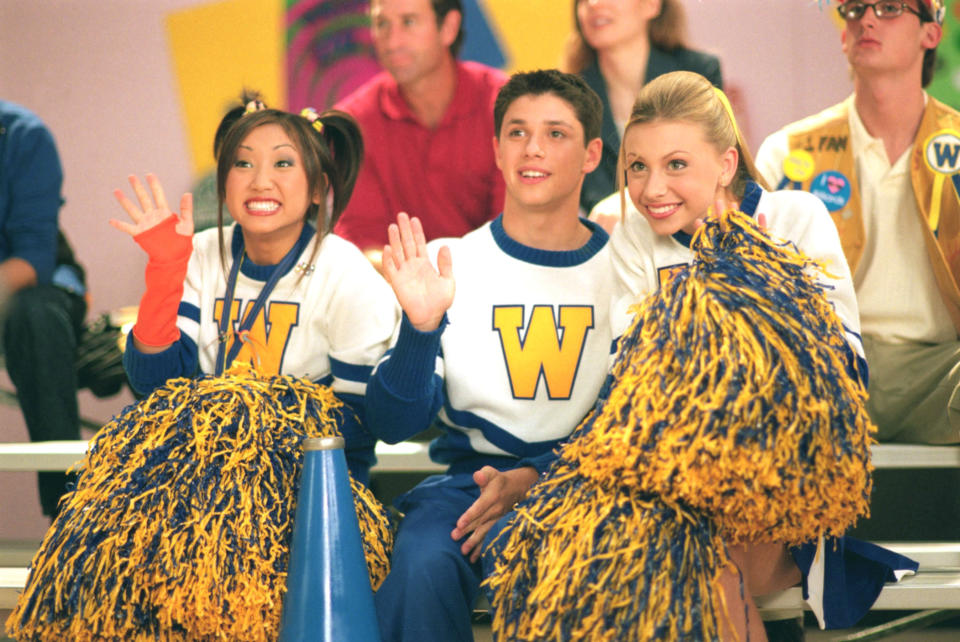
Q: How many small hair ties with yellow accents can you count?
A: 2